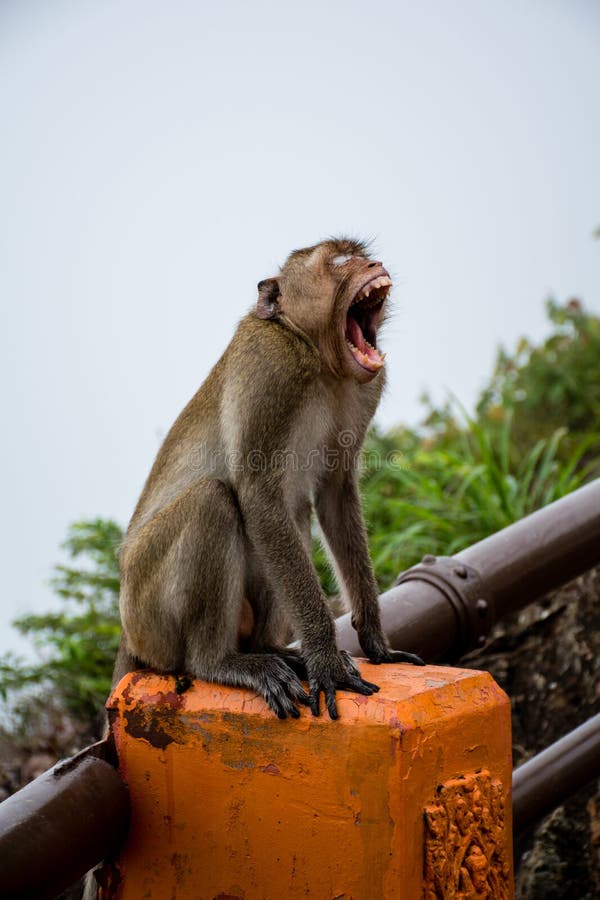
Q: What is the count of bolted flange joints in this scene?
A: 1